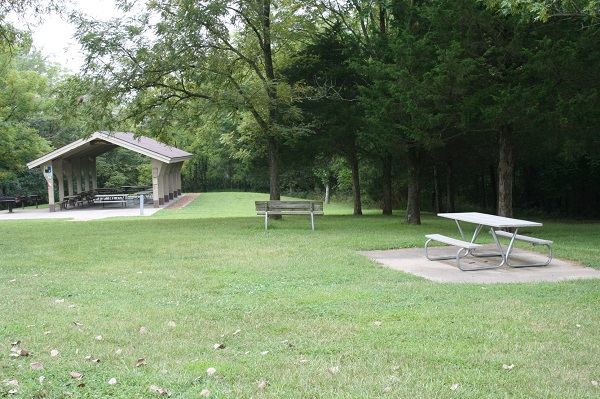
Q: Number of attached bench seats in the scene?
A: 2